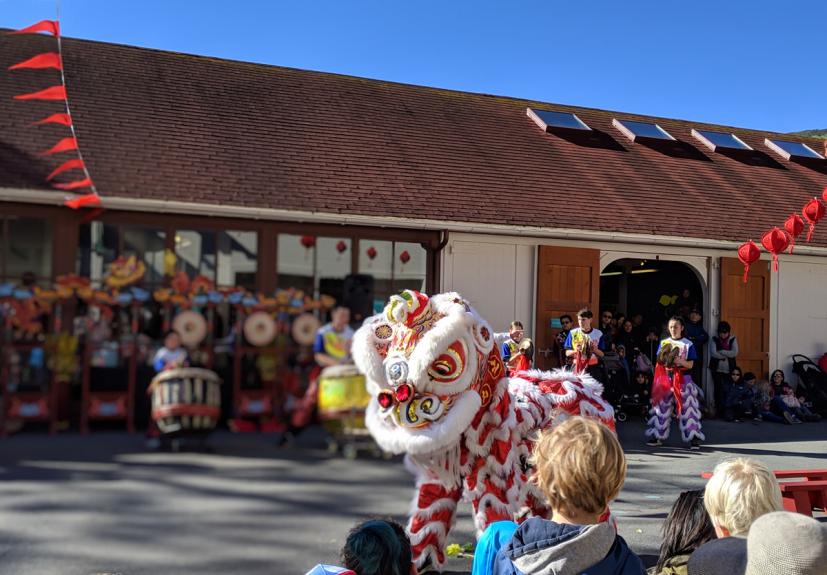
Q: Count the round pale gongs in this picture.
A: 3